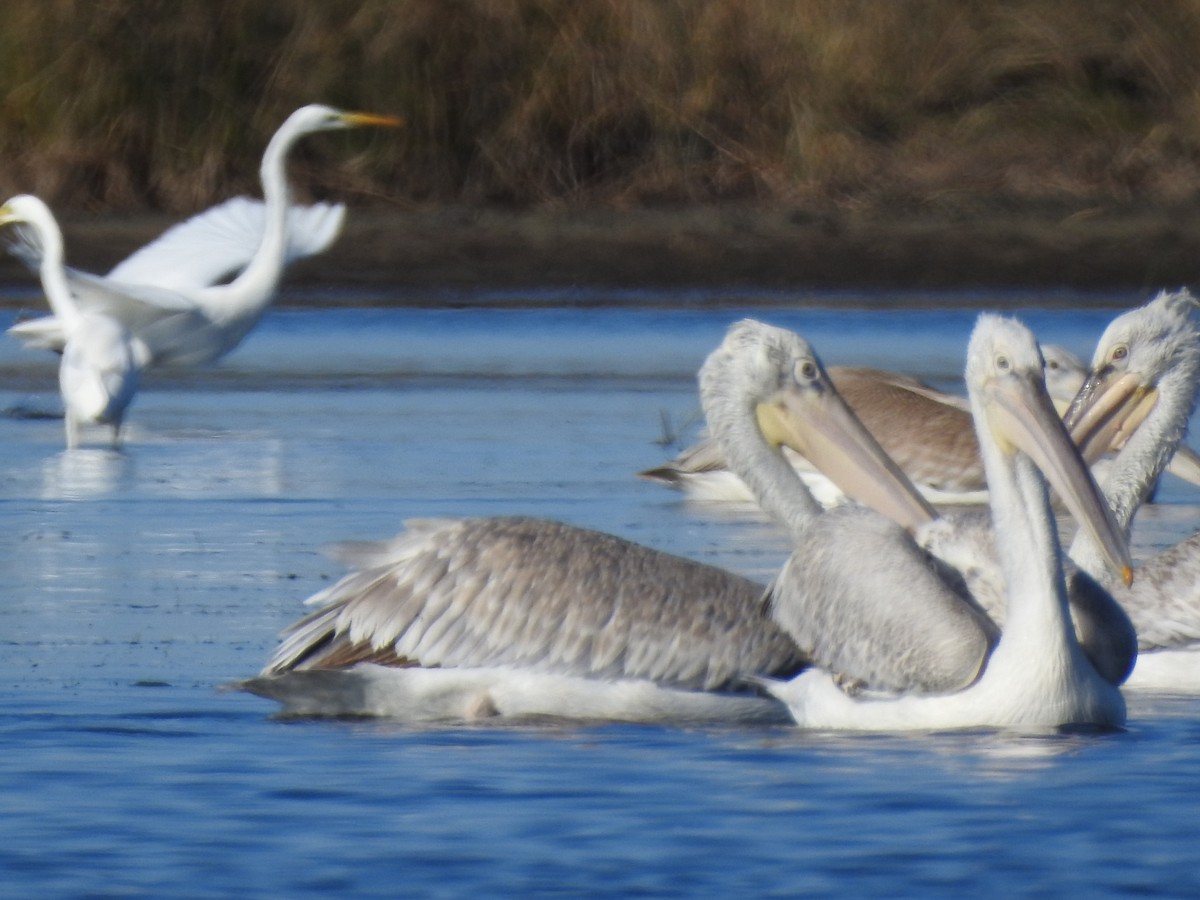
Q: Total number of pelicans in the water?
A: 4